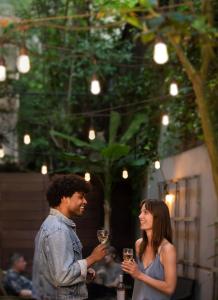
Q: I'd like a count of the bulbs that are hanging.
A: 13